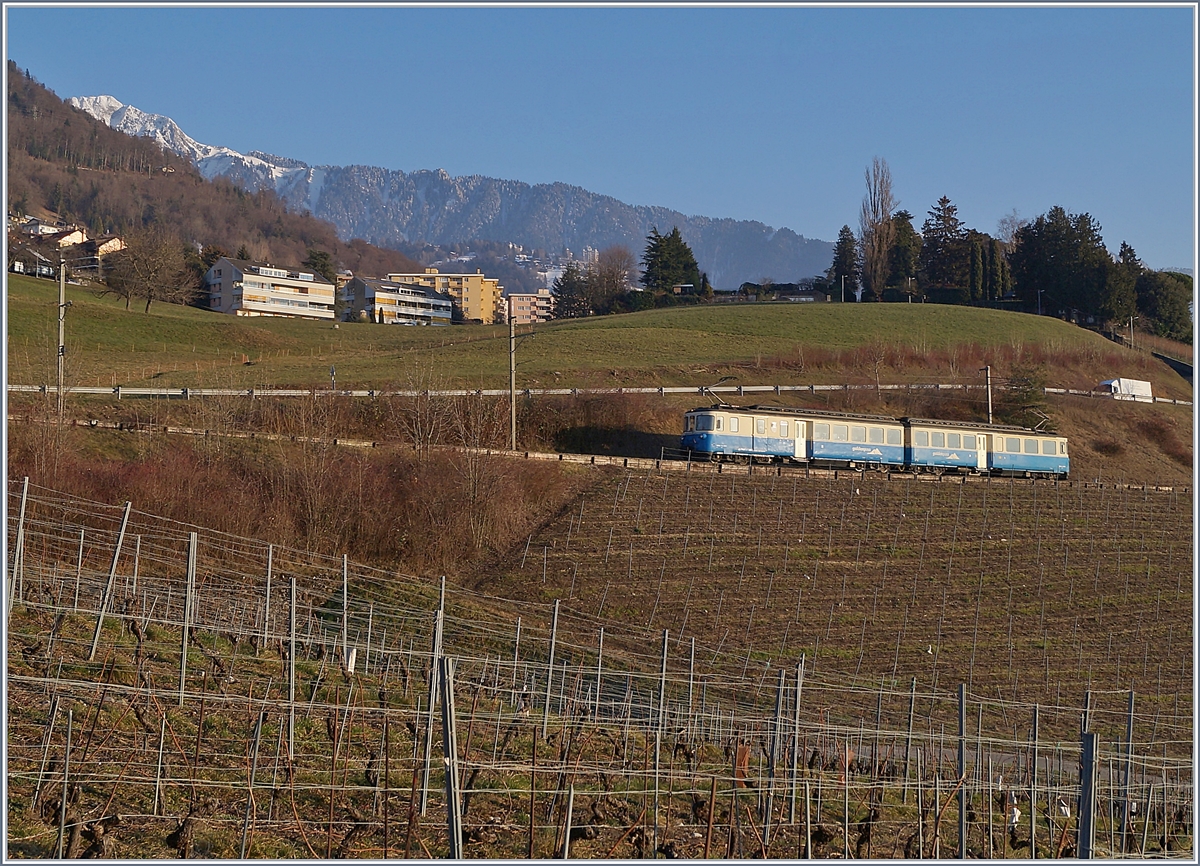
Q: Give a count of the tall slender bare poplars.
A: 1